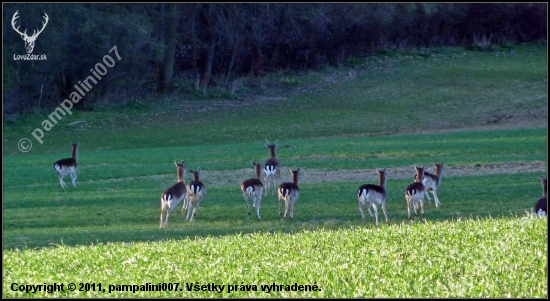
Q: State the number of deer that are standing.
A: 10